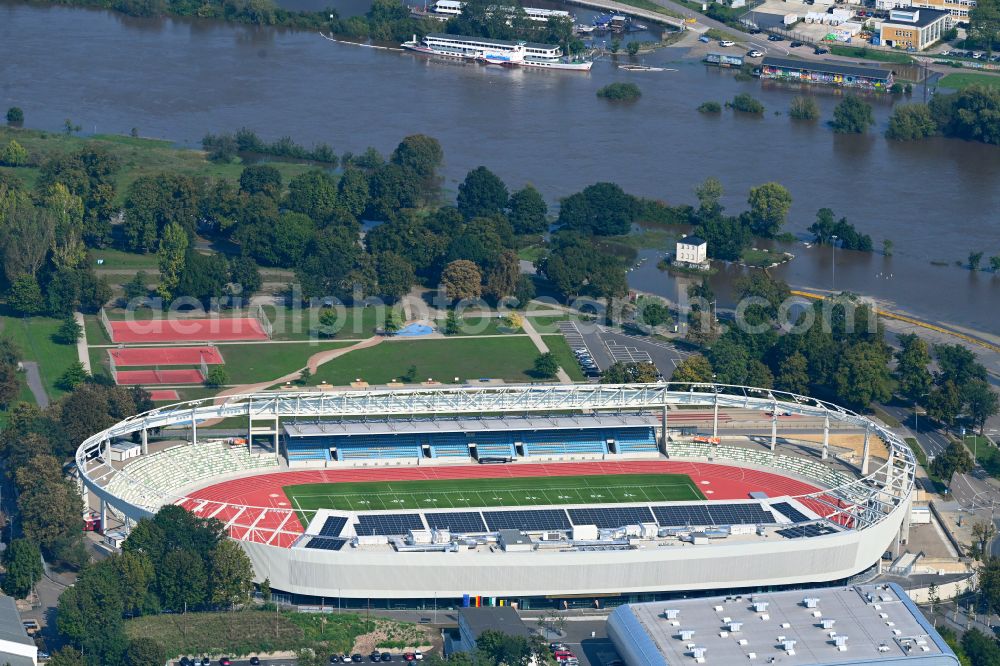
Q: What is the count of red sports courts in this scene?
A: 4